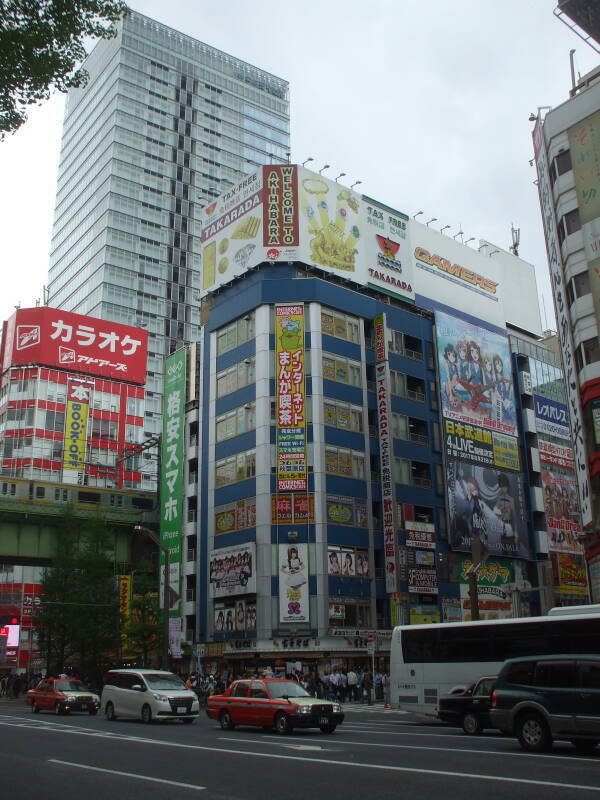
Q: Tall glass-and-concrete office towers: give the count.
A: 1